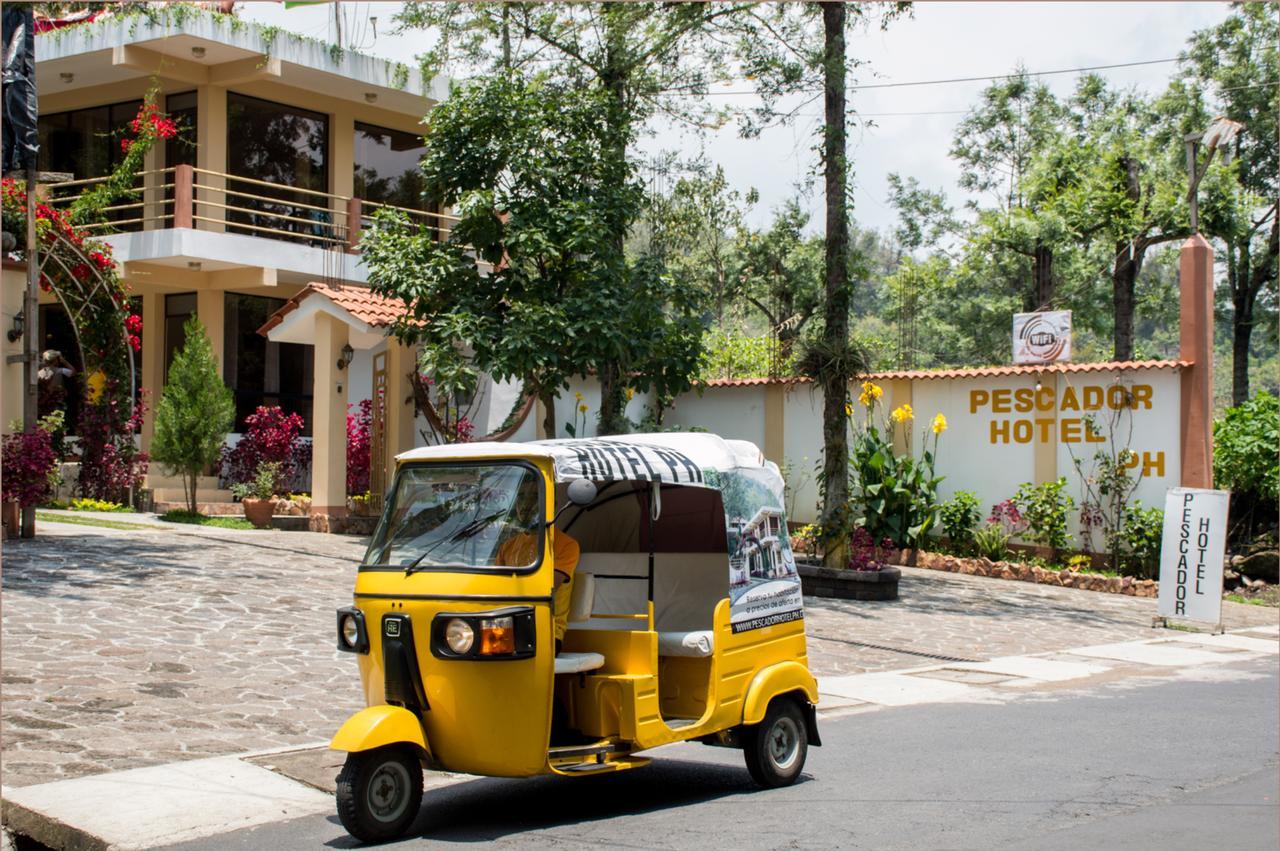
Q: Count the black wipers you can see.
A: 1